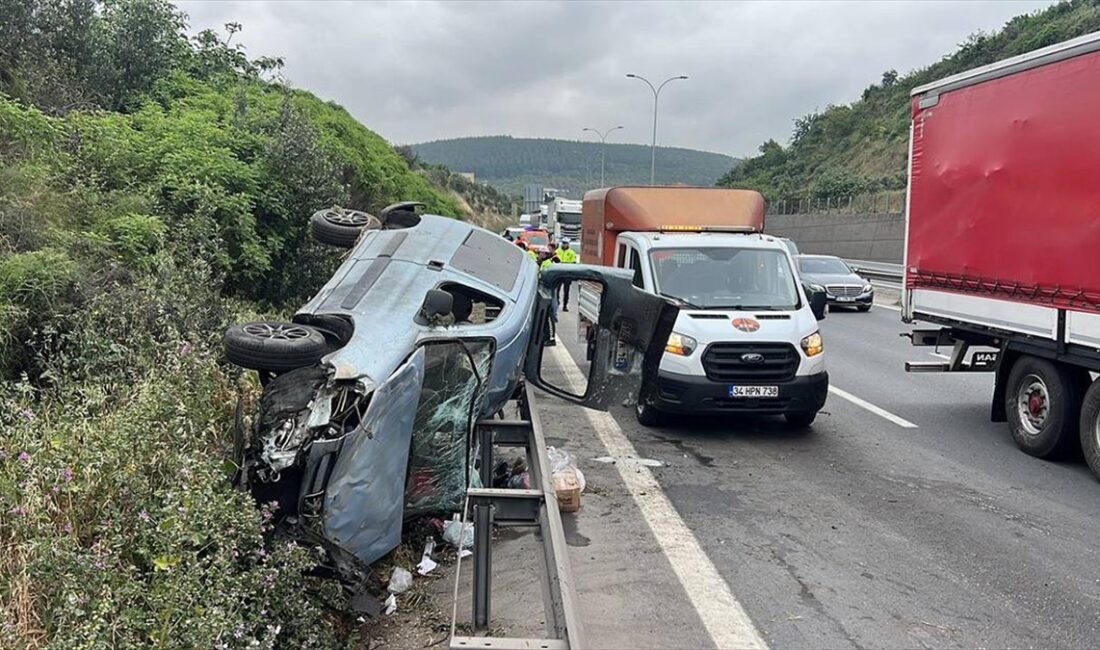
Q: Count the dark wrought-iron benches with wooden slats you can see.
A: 0